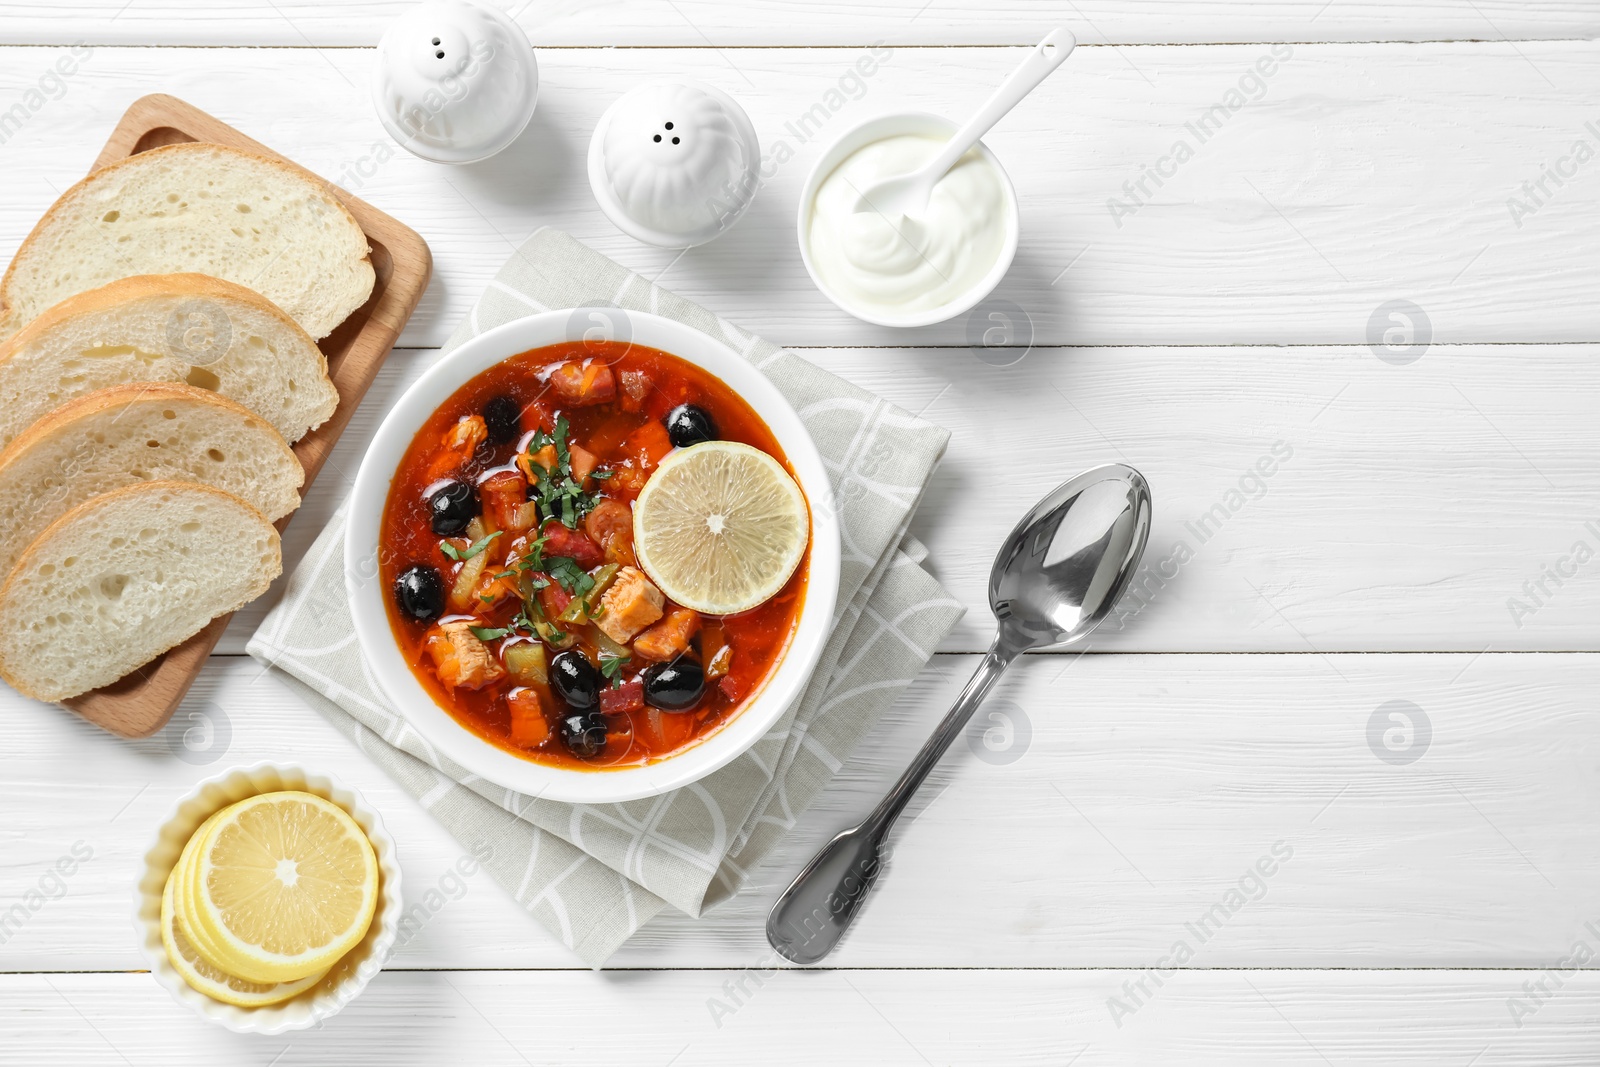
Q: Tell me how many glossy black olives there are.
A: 7